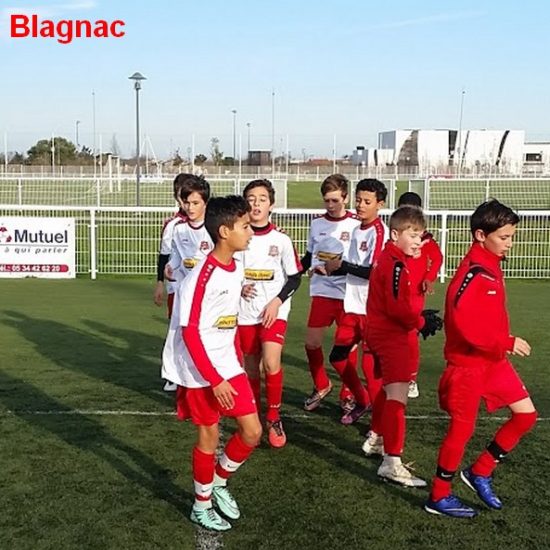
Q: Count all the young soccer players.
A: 9